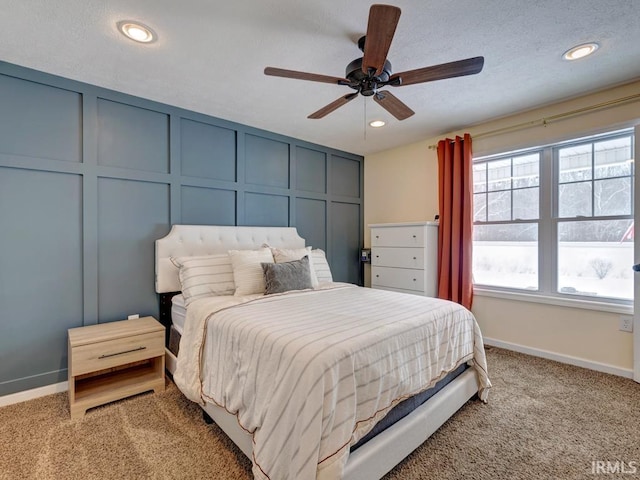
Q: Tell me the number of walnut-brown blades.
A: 5